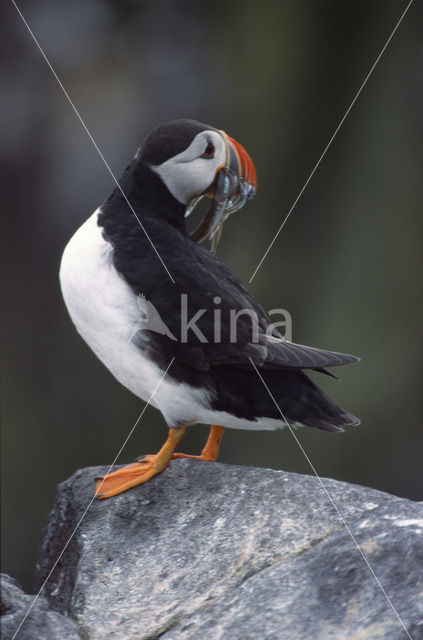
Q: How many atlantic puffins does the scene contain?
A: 1